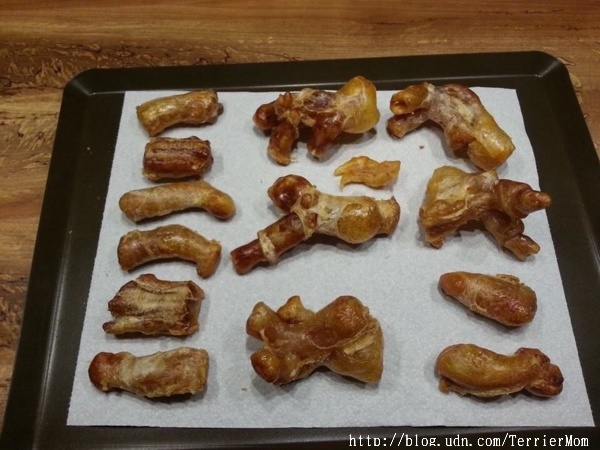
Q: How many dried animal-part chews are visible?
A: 14